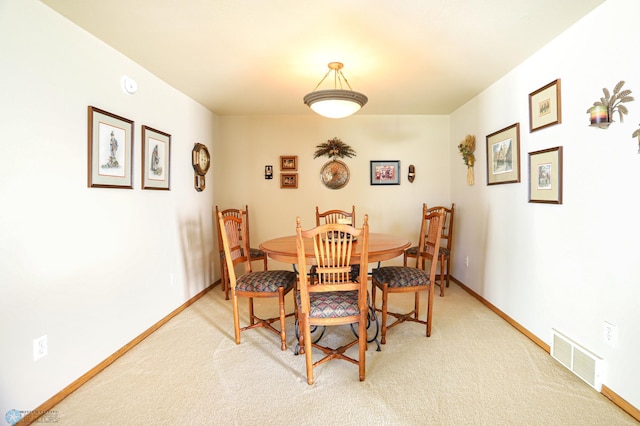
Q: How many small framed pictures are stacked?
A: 2